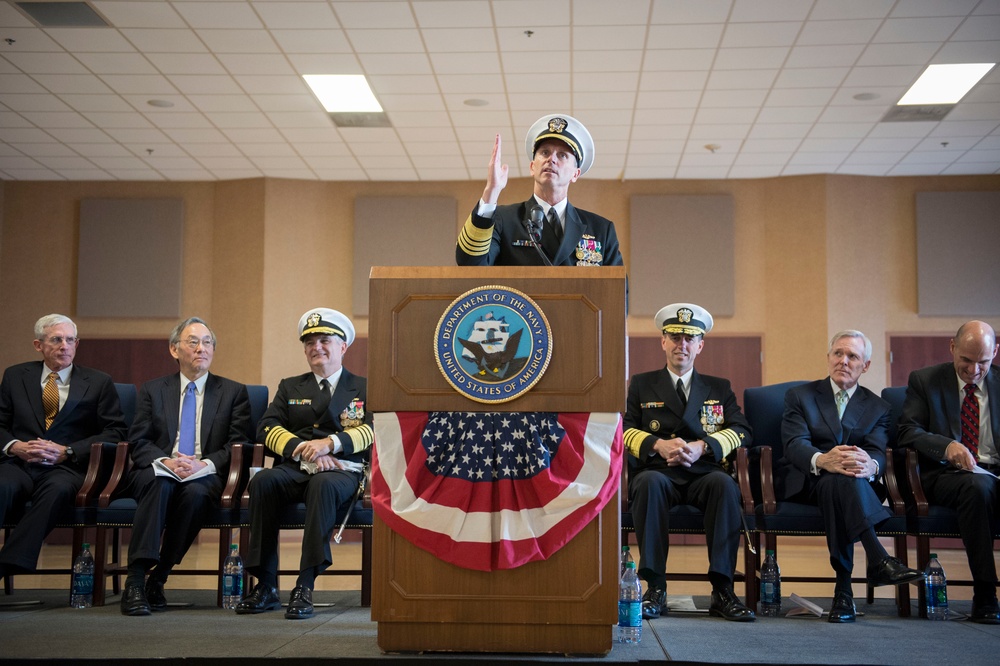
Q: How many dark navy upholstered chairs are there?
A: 6